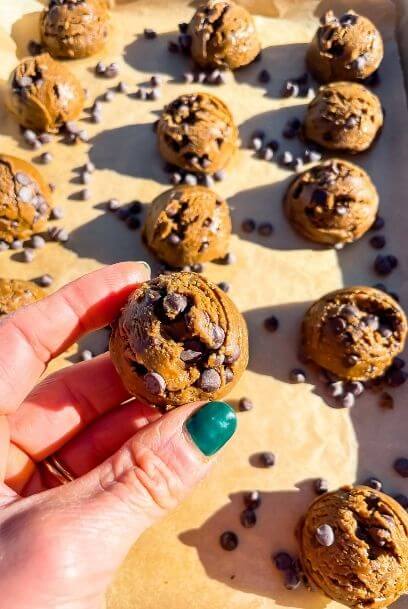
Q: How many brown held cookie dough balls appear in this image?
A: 1